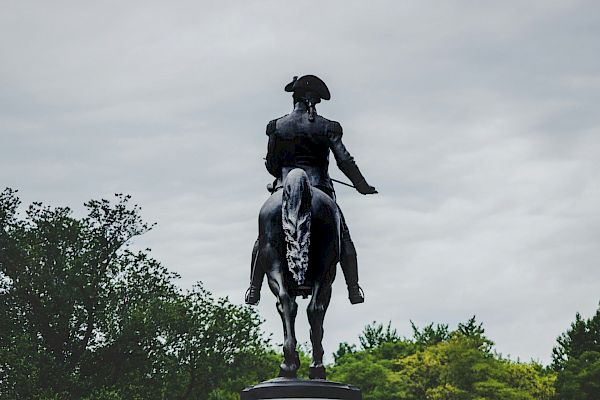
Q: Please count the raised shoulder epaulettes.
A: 2